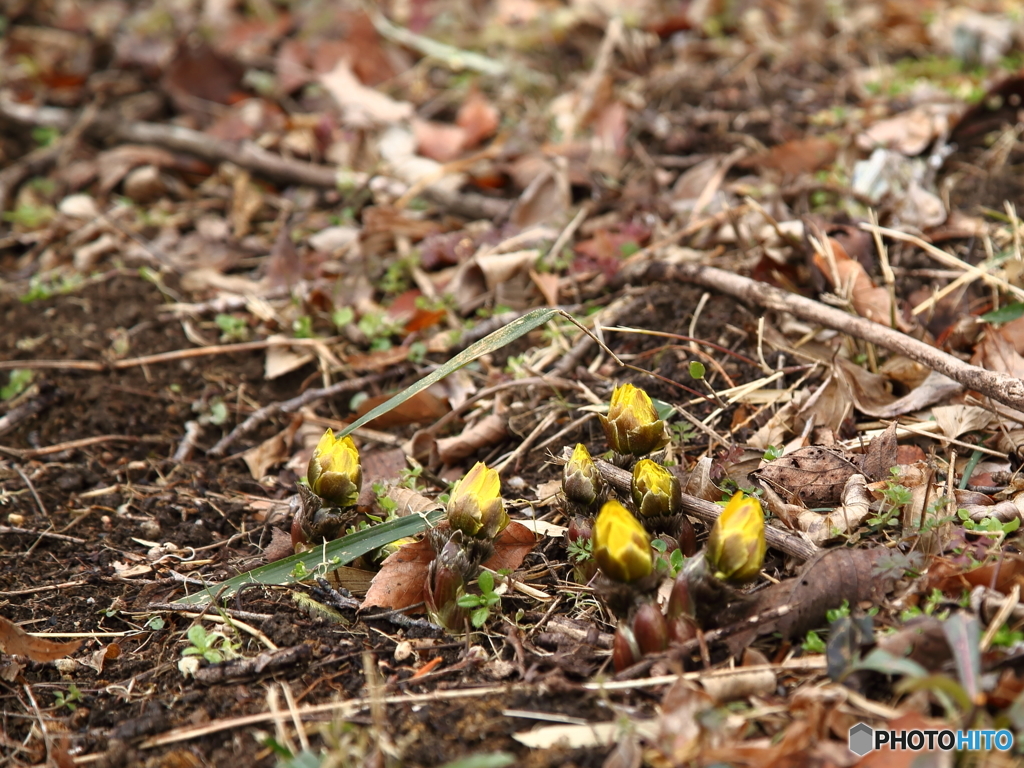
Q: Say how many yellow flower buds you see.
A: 7